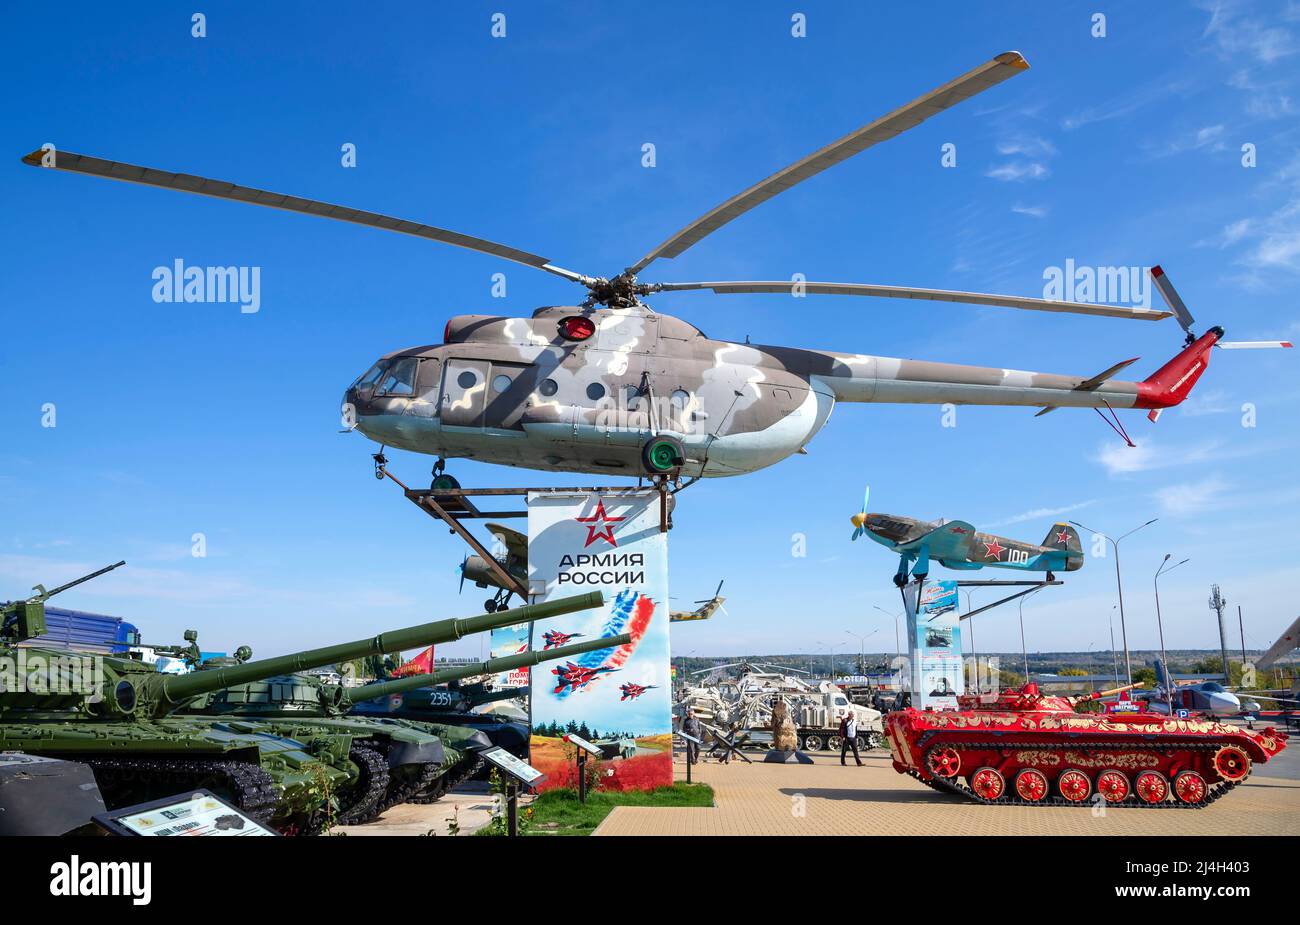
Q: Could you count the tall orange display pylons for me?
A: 0